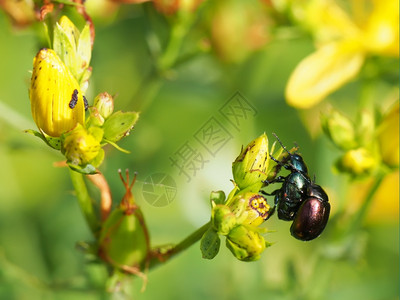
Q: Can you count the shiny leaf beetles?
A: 2